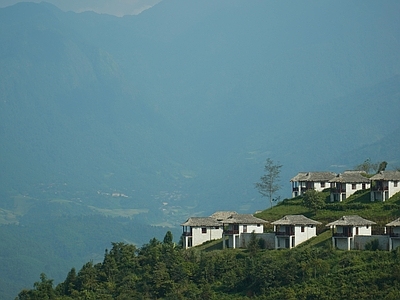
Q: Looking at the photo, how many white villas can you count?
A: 8